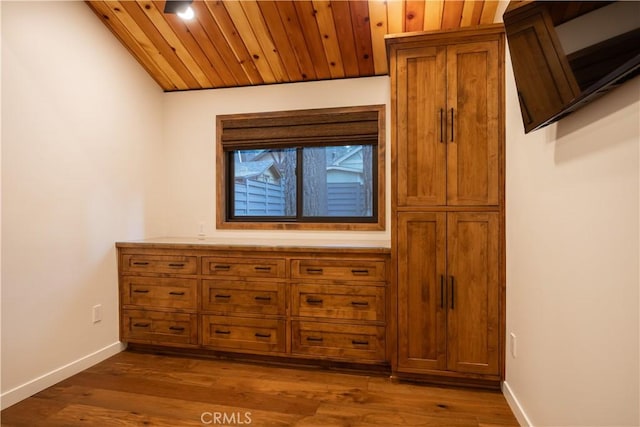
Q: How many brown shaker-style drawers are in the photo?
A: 9